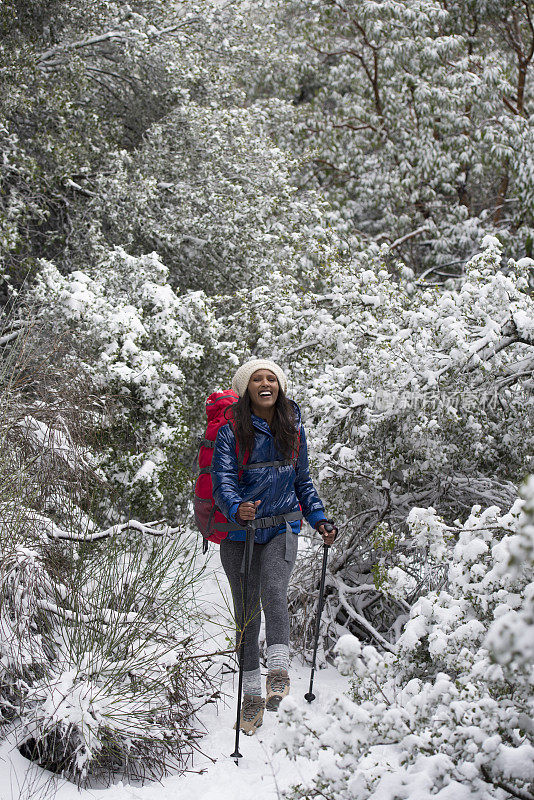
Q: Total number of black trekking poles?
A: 2